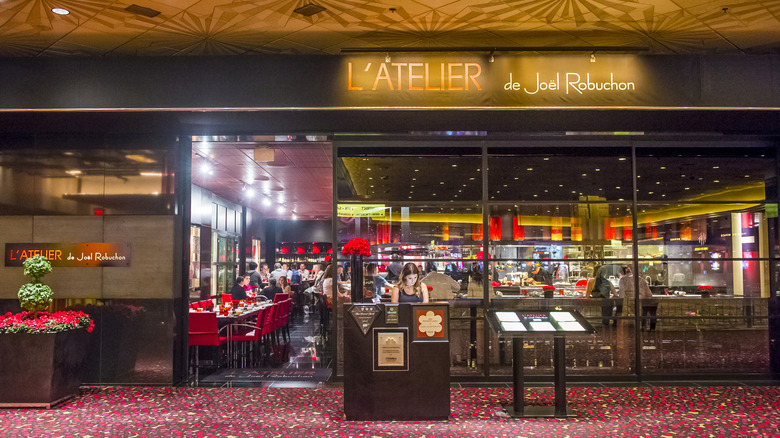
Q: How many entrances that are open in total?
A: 1